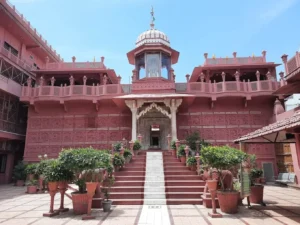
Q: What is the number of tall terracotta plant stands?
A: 4